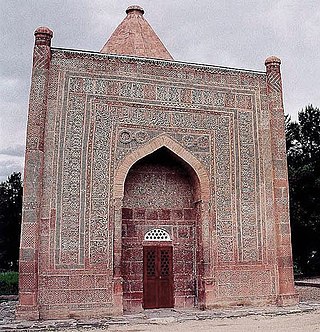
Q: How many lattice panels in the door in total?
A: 2